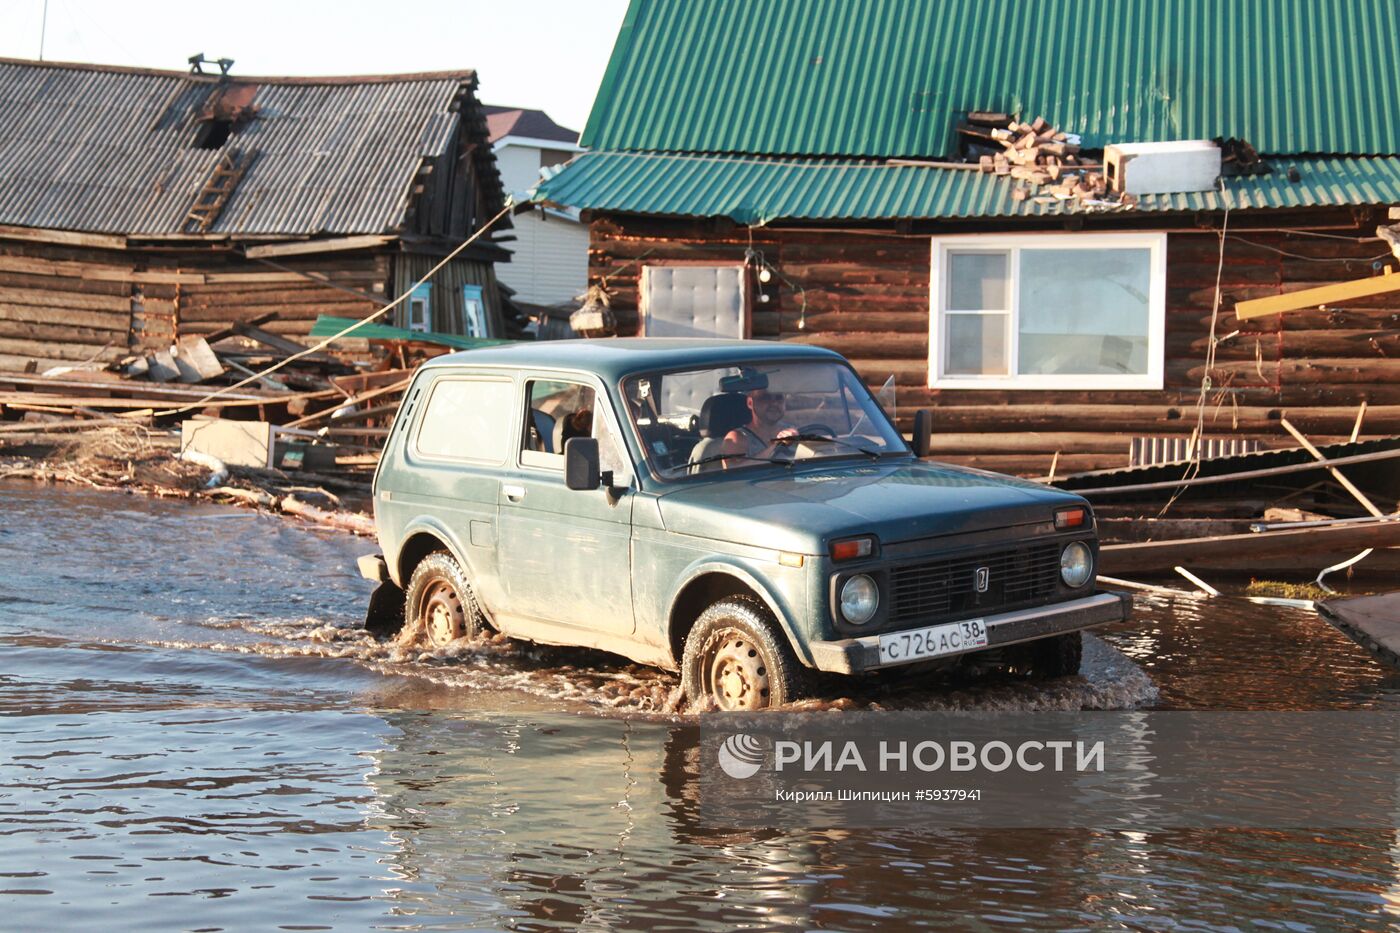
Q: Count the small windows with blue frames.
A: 2